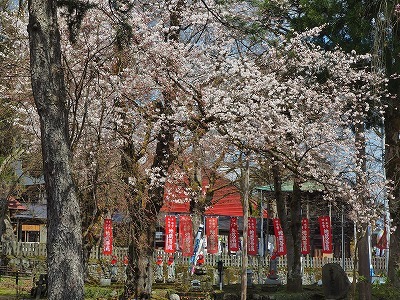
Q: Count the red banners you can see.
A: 9